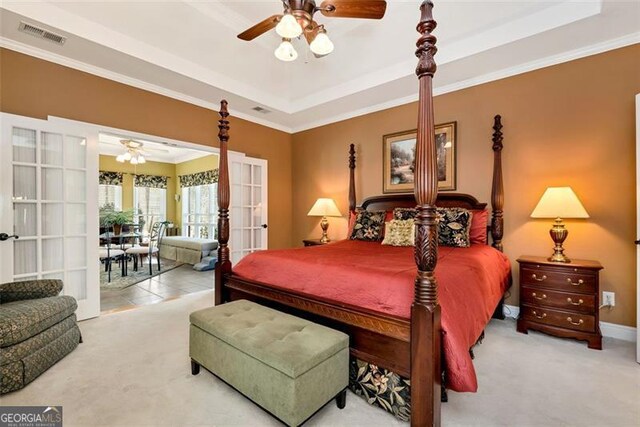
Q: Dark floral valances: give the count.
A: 3